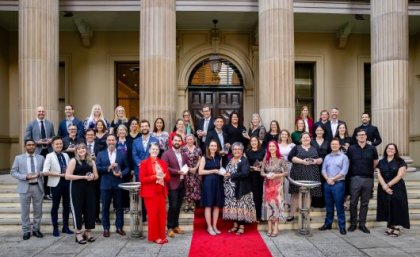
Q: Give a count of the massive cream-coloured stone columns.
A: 4